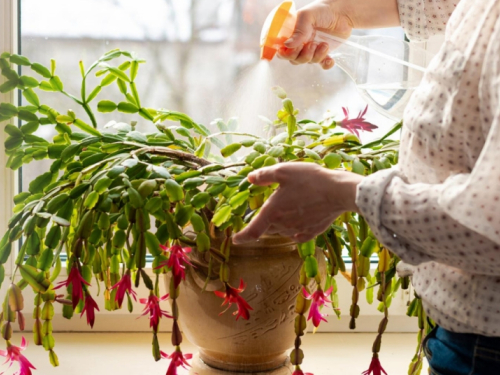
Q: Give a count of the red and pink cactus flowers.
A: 12